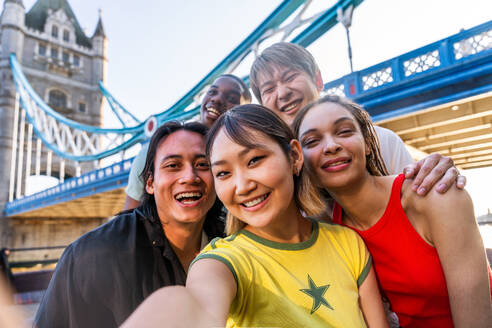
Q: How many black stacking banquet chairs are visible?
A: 0